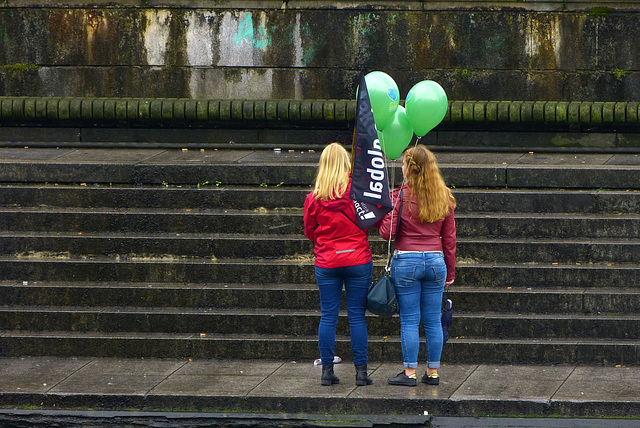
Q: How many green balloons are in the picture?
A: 3